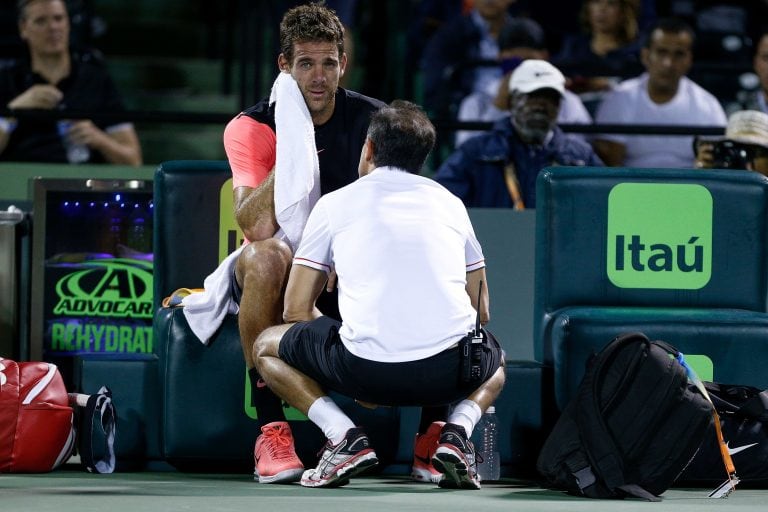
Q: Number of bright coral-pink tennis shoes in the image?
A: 2